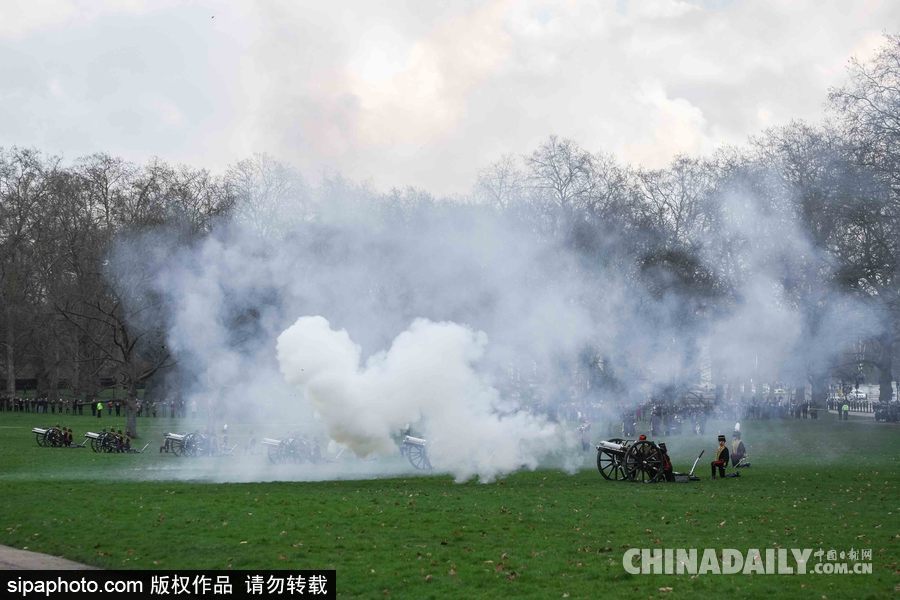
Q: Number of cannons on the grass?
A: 6